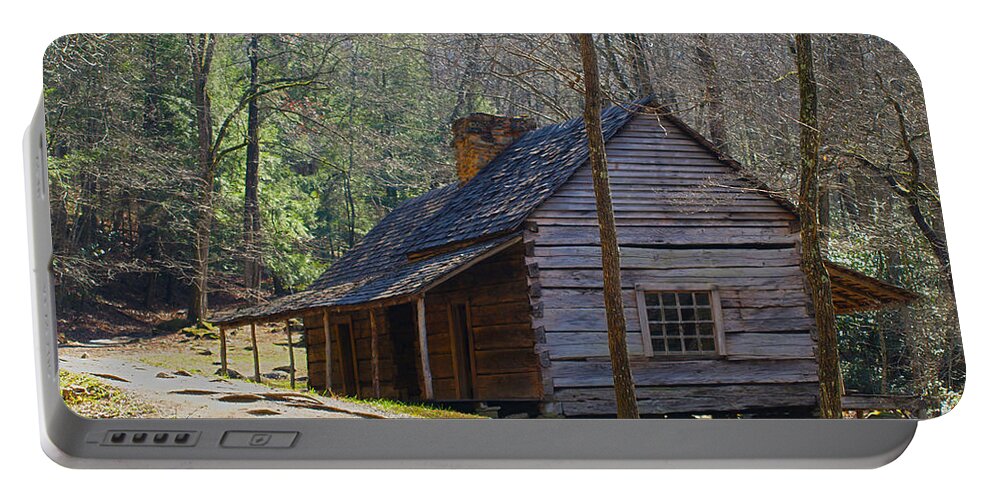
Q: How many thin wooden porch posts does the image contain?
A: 6